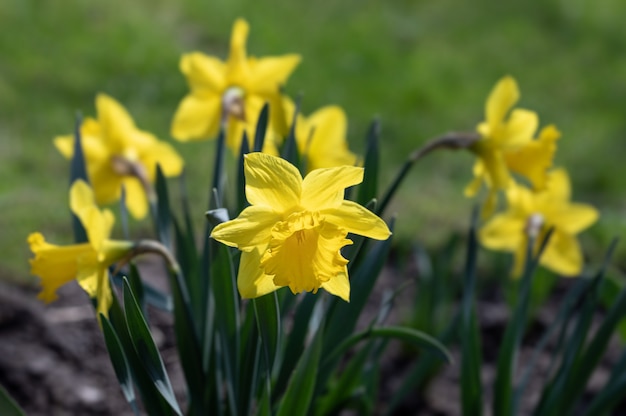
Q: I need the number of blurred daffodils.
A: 6